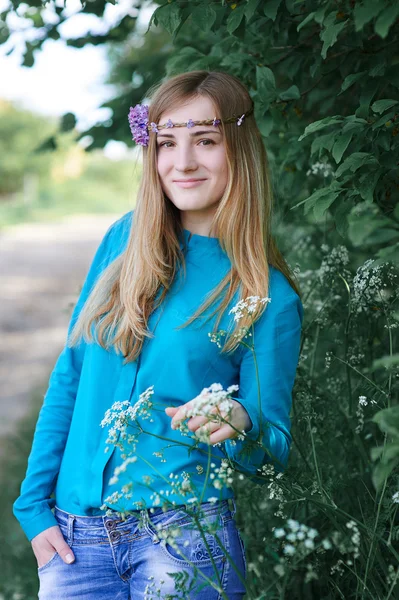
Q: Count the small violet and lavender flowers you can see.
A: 5